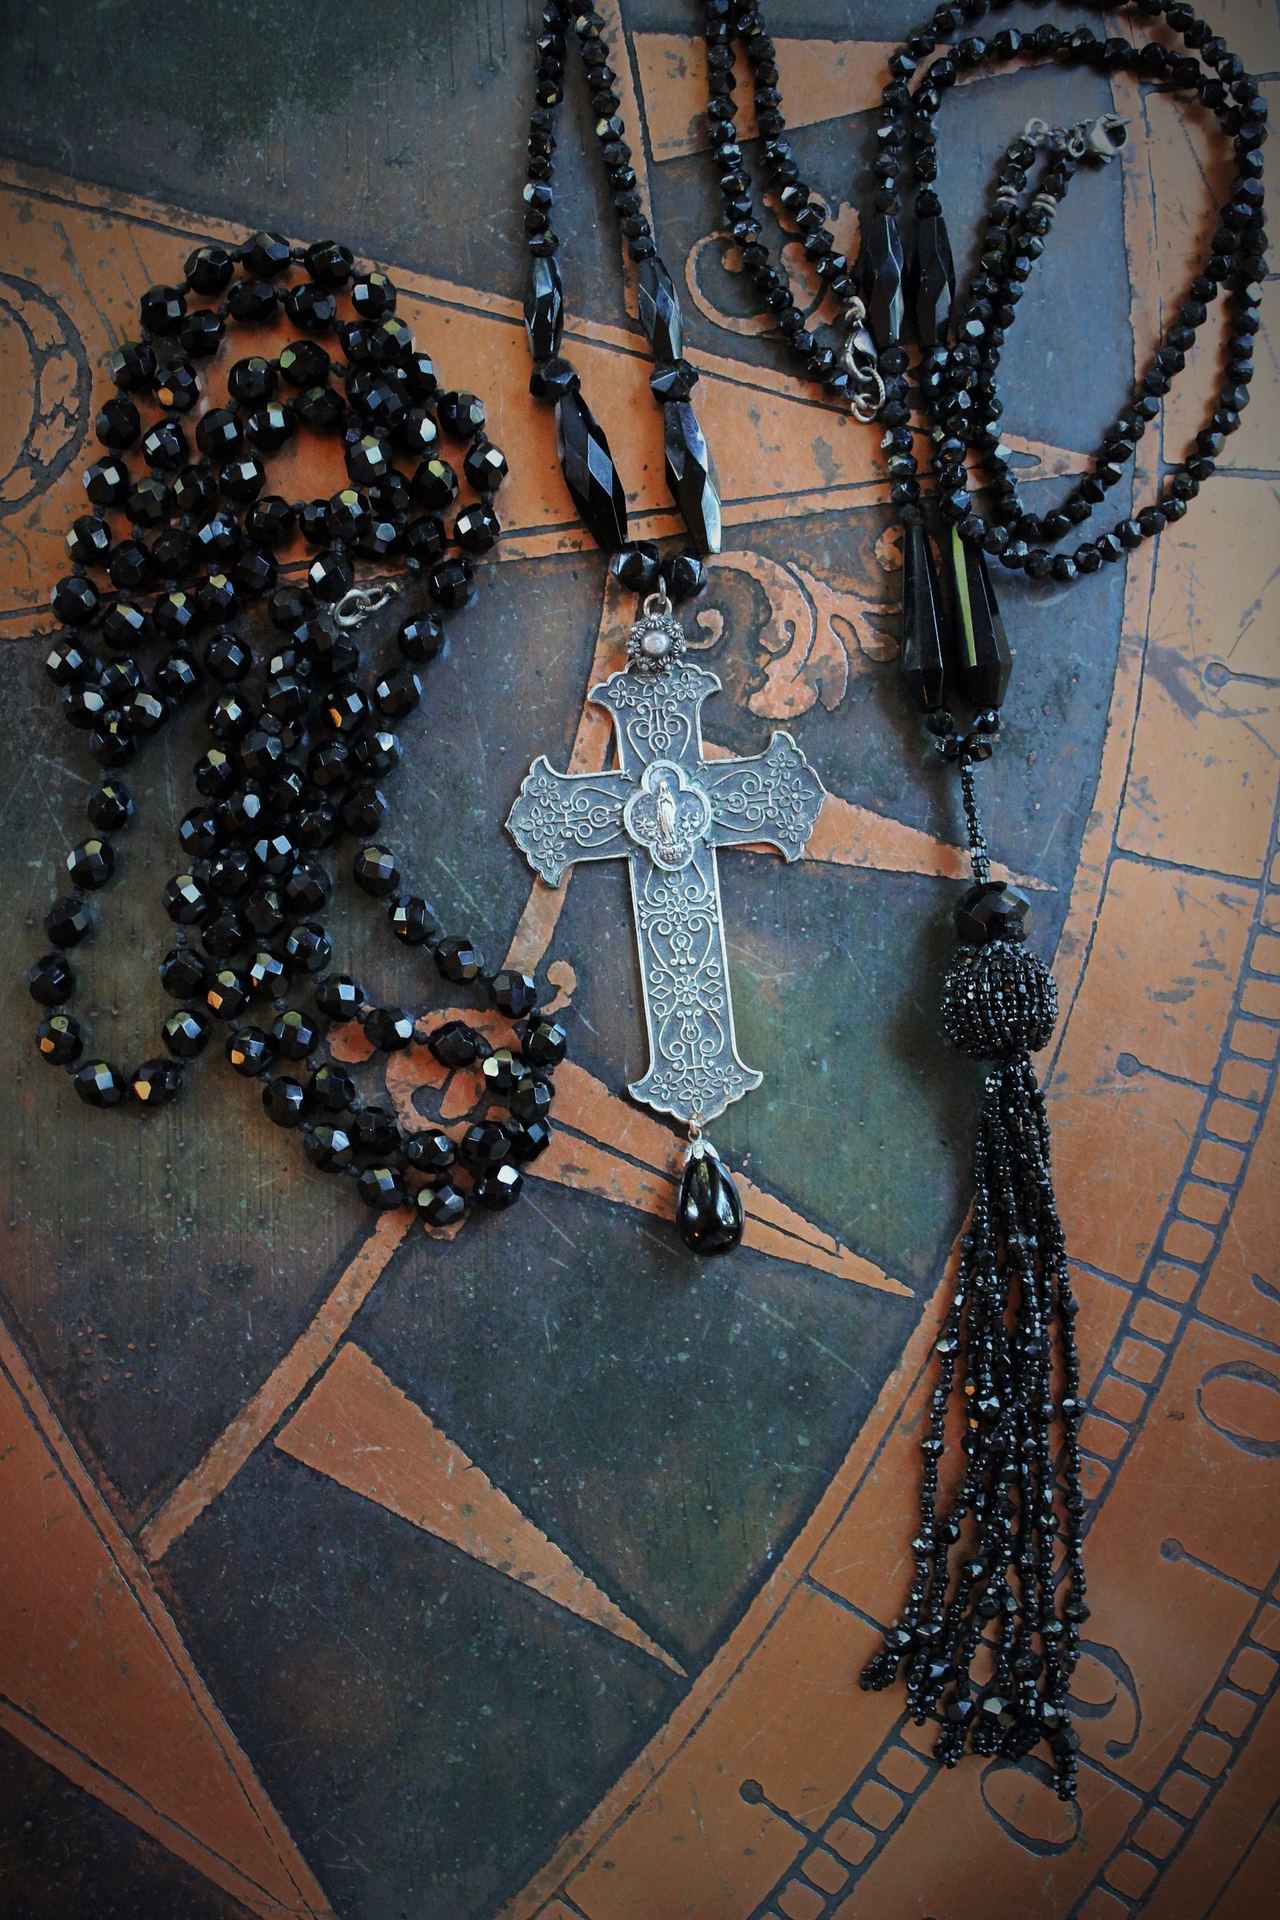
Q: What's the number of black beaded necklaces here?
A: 3